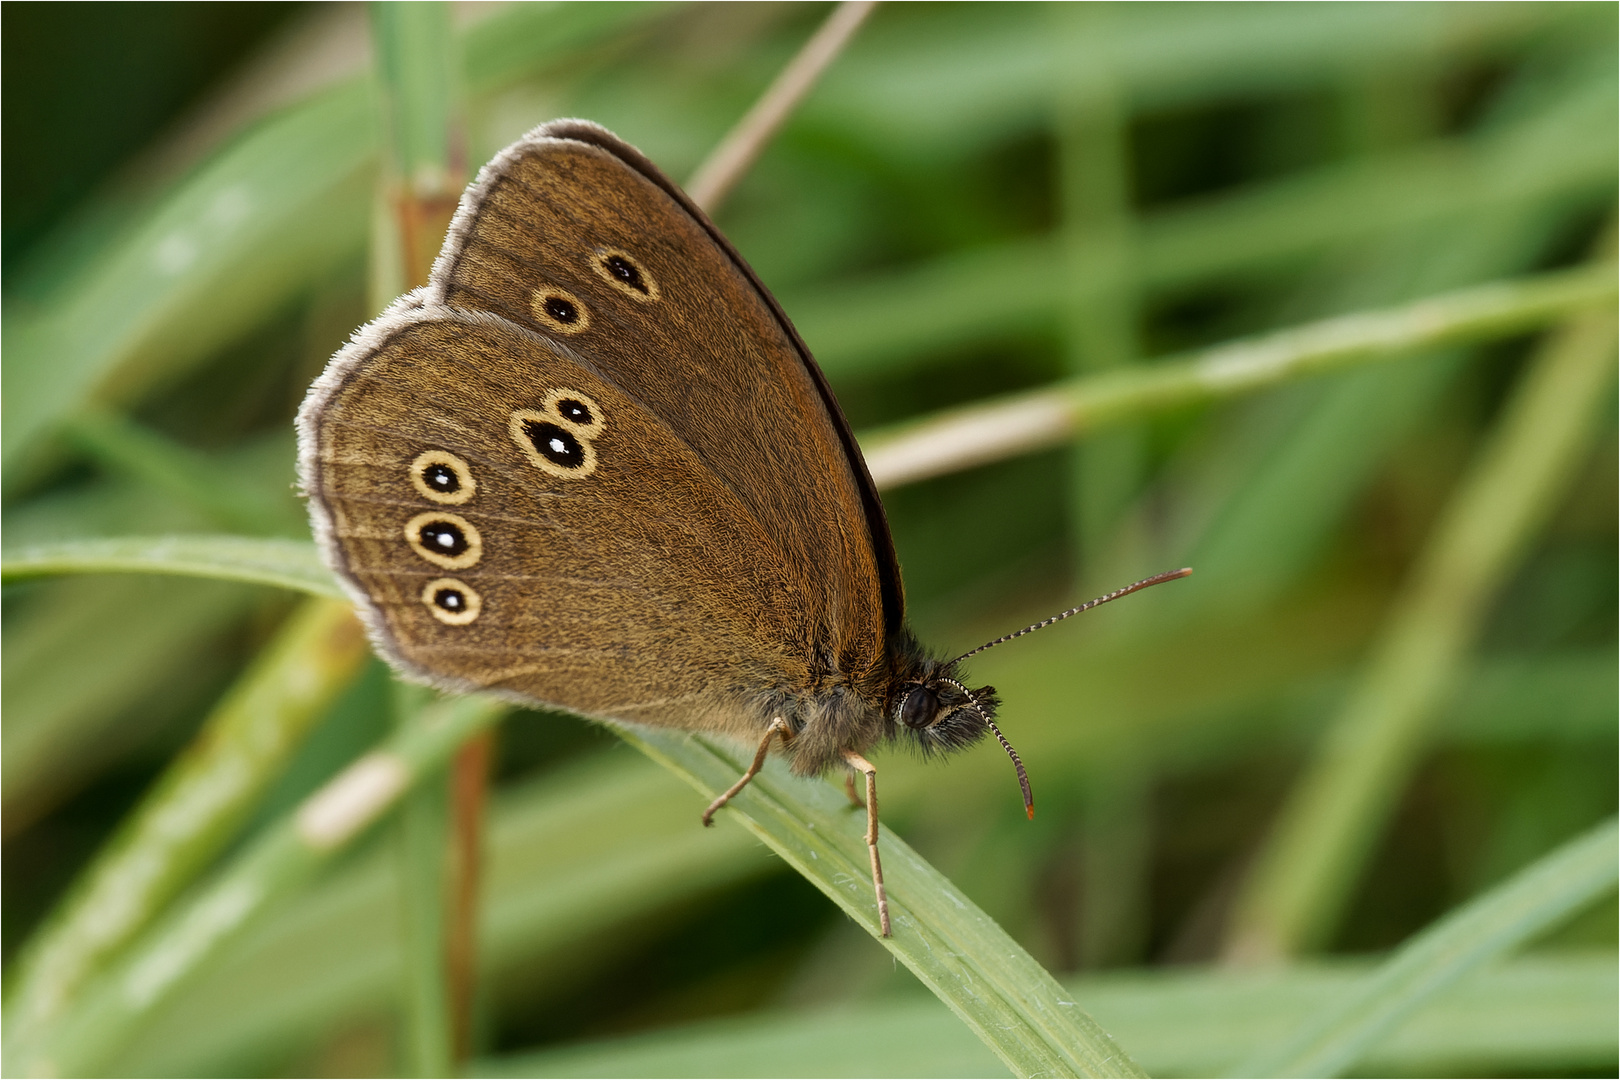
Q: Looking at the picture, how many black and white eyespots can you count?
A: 7